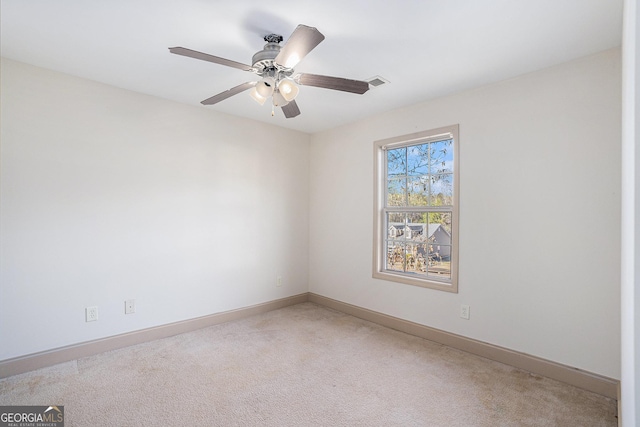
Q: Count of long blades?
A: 5